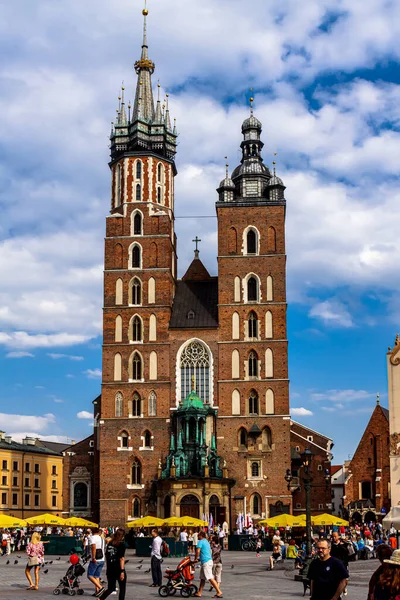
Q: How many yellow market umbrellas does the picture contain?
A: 9